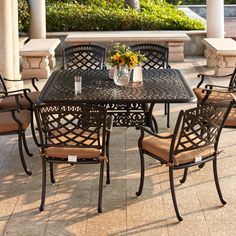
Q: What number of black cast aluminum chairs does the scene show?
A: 8